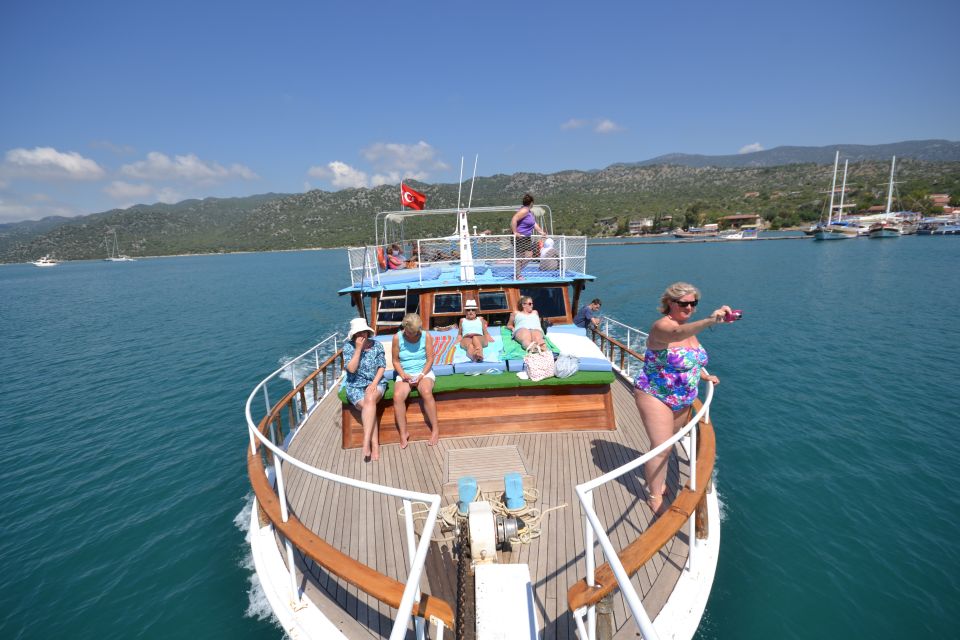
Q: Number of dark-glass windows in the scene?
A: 4